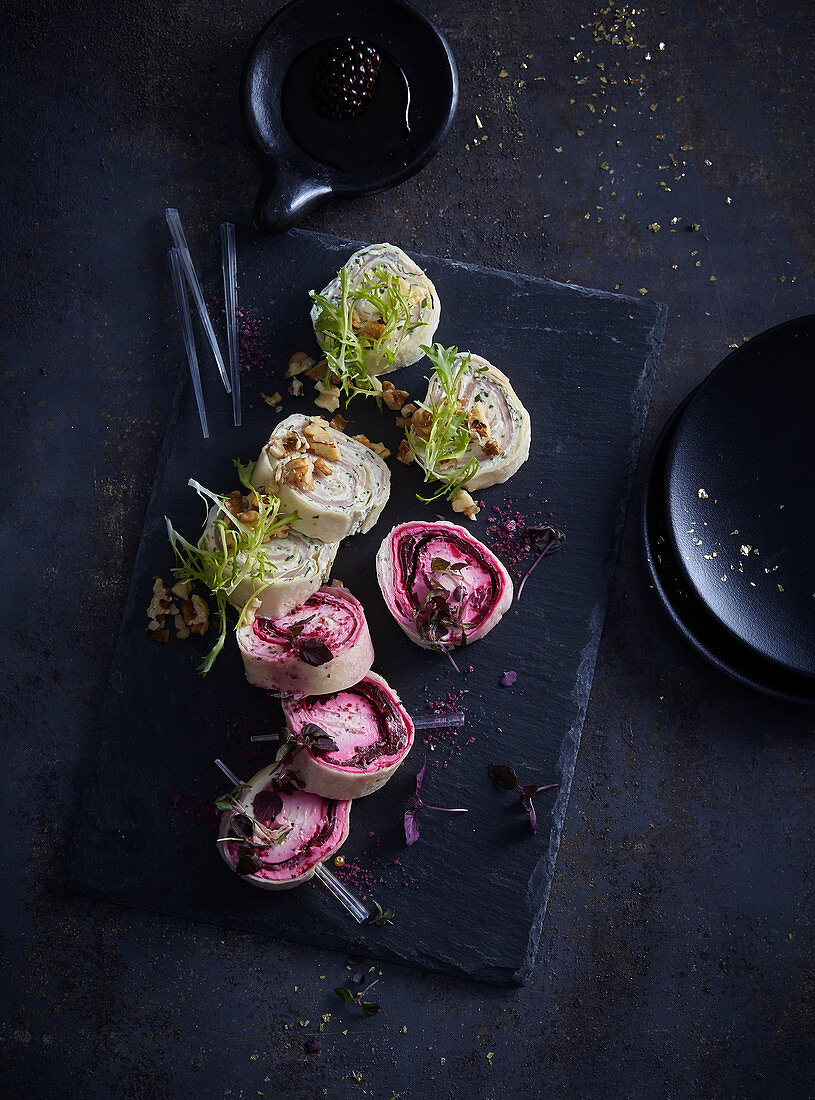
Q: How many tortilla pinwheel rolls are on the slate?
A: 8